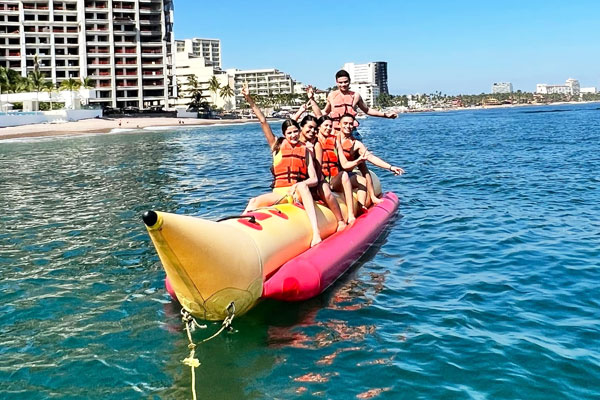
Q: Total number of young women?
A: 3